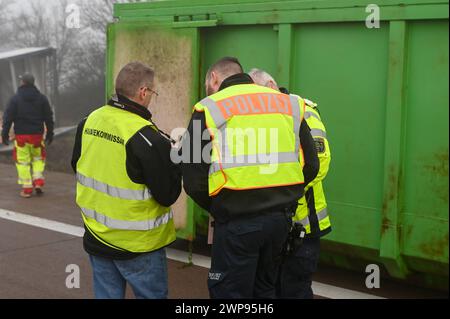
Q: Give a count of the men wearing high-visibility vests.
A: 3